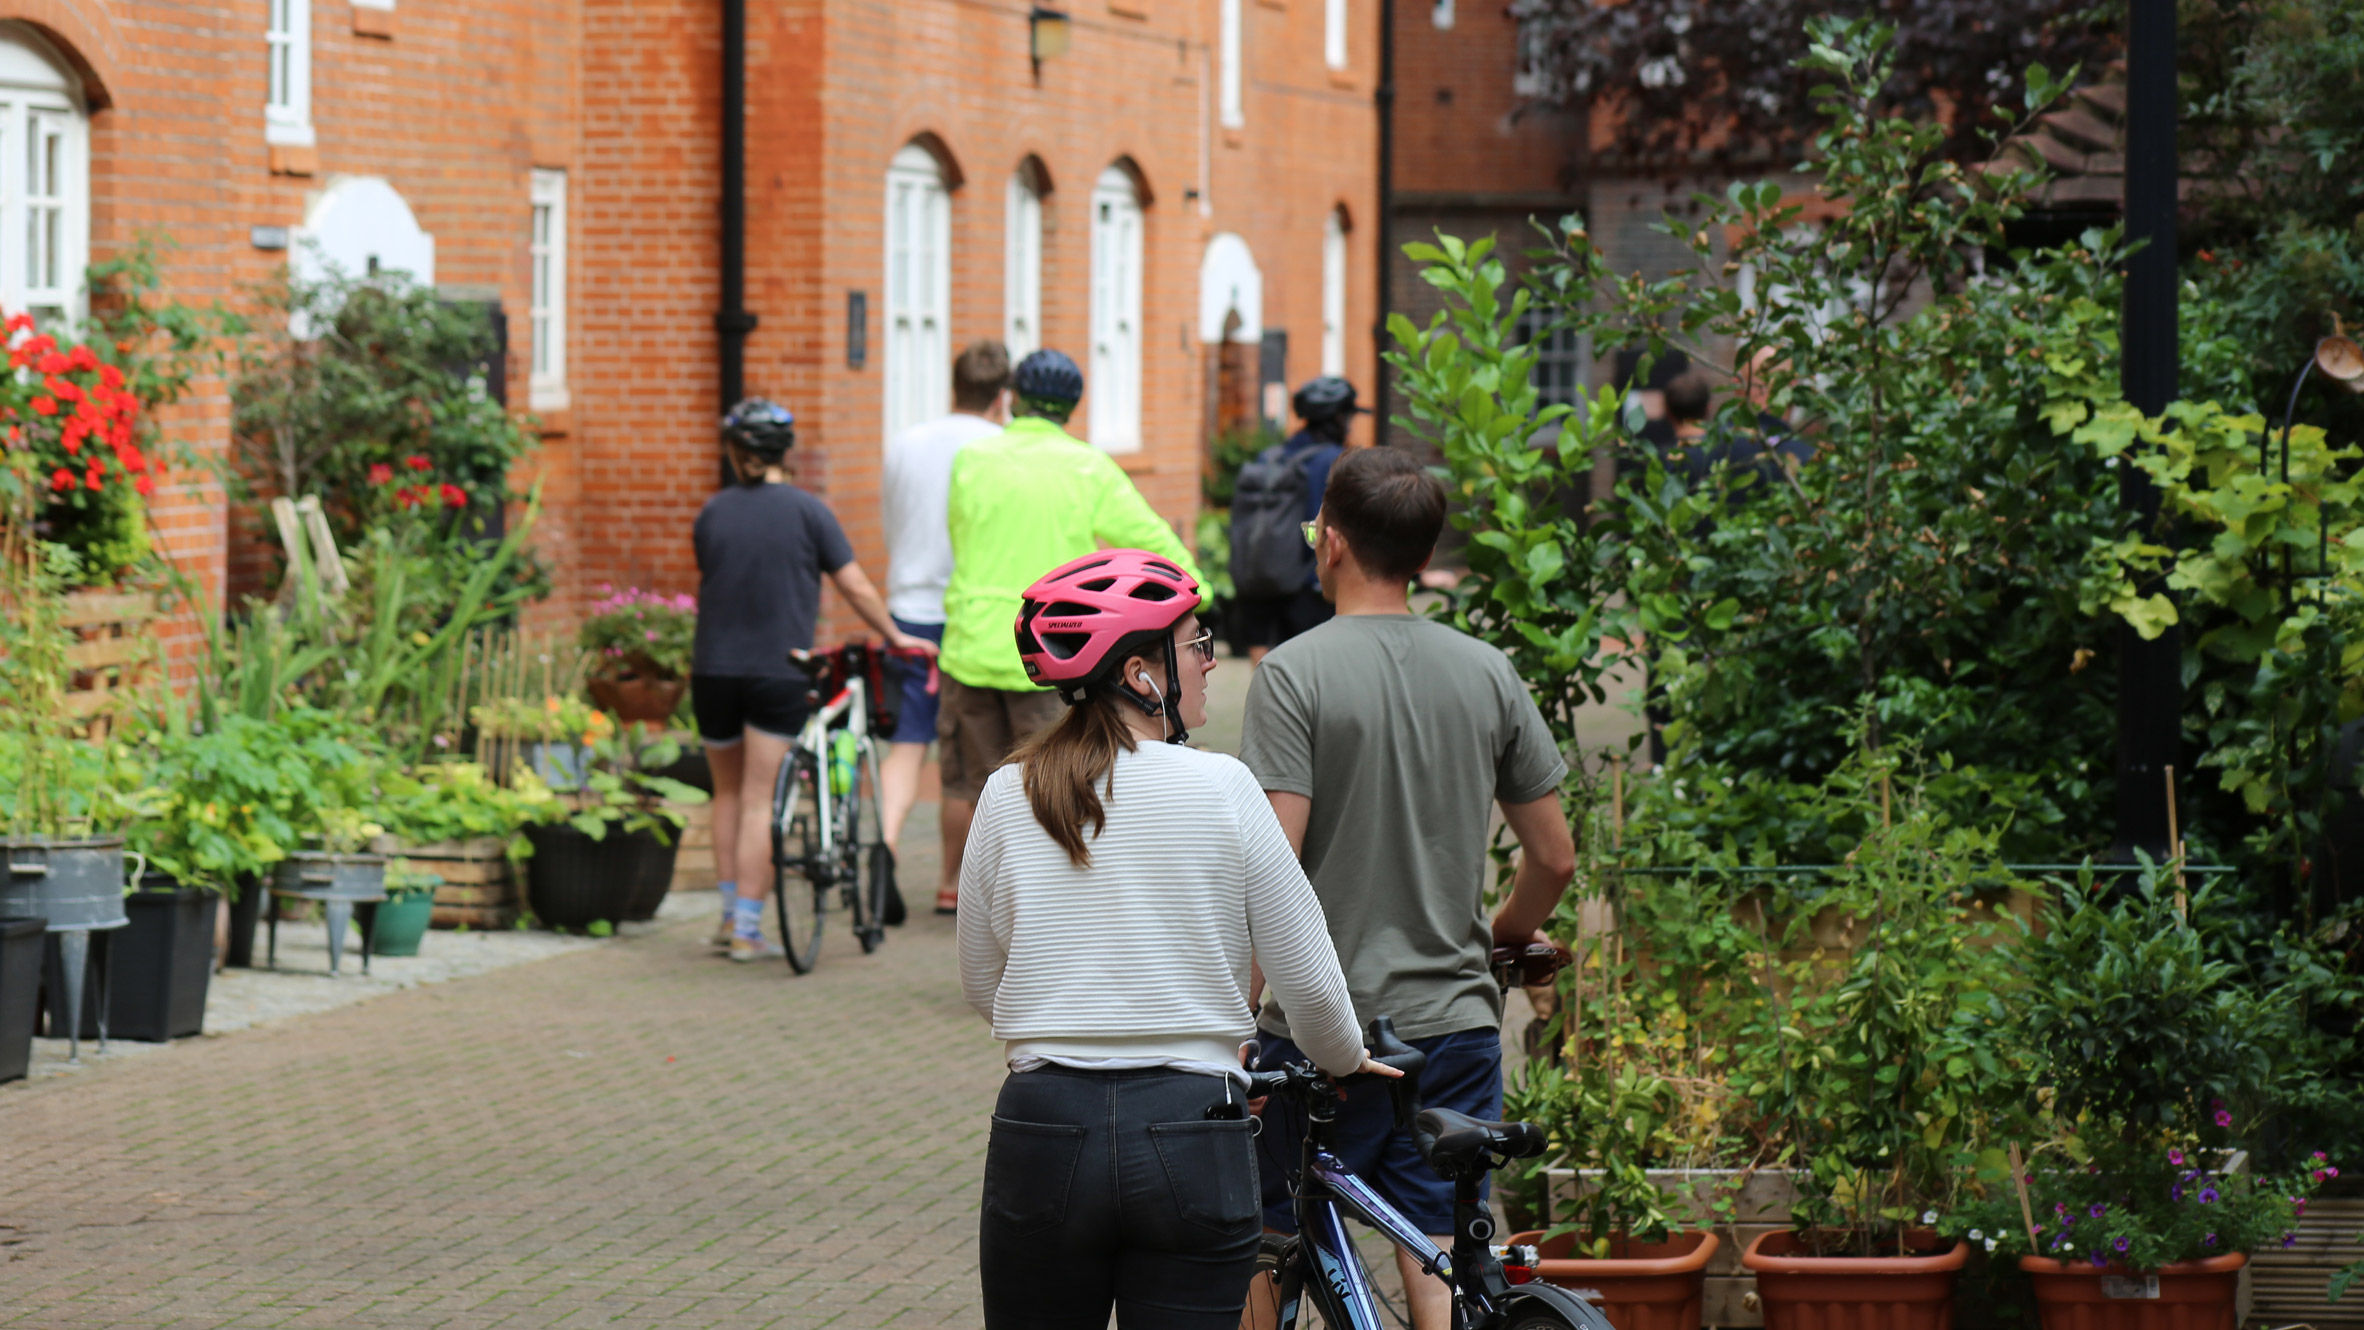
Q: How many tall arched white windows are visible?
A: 5